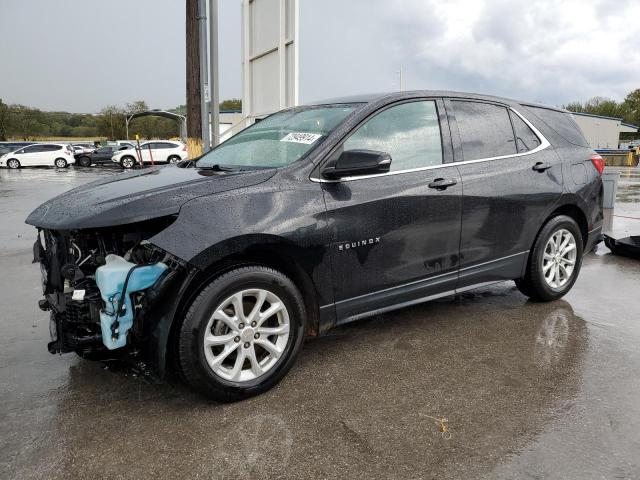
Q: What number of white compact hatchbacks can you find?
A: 1